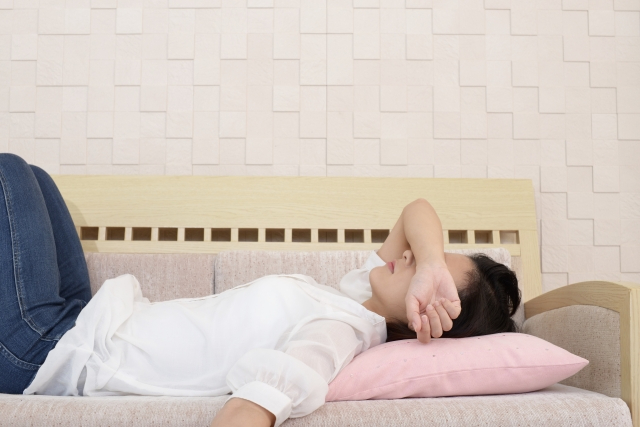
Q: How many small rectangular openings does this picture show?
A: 15